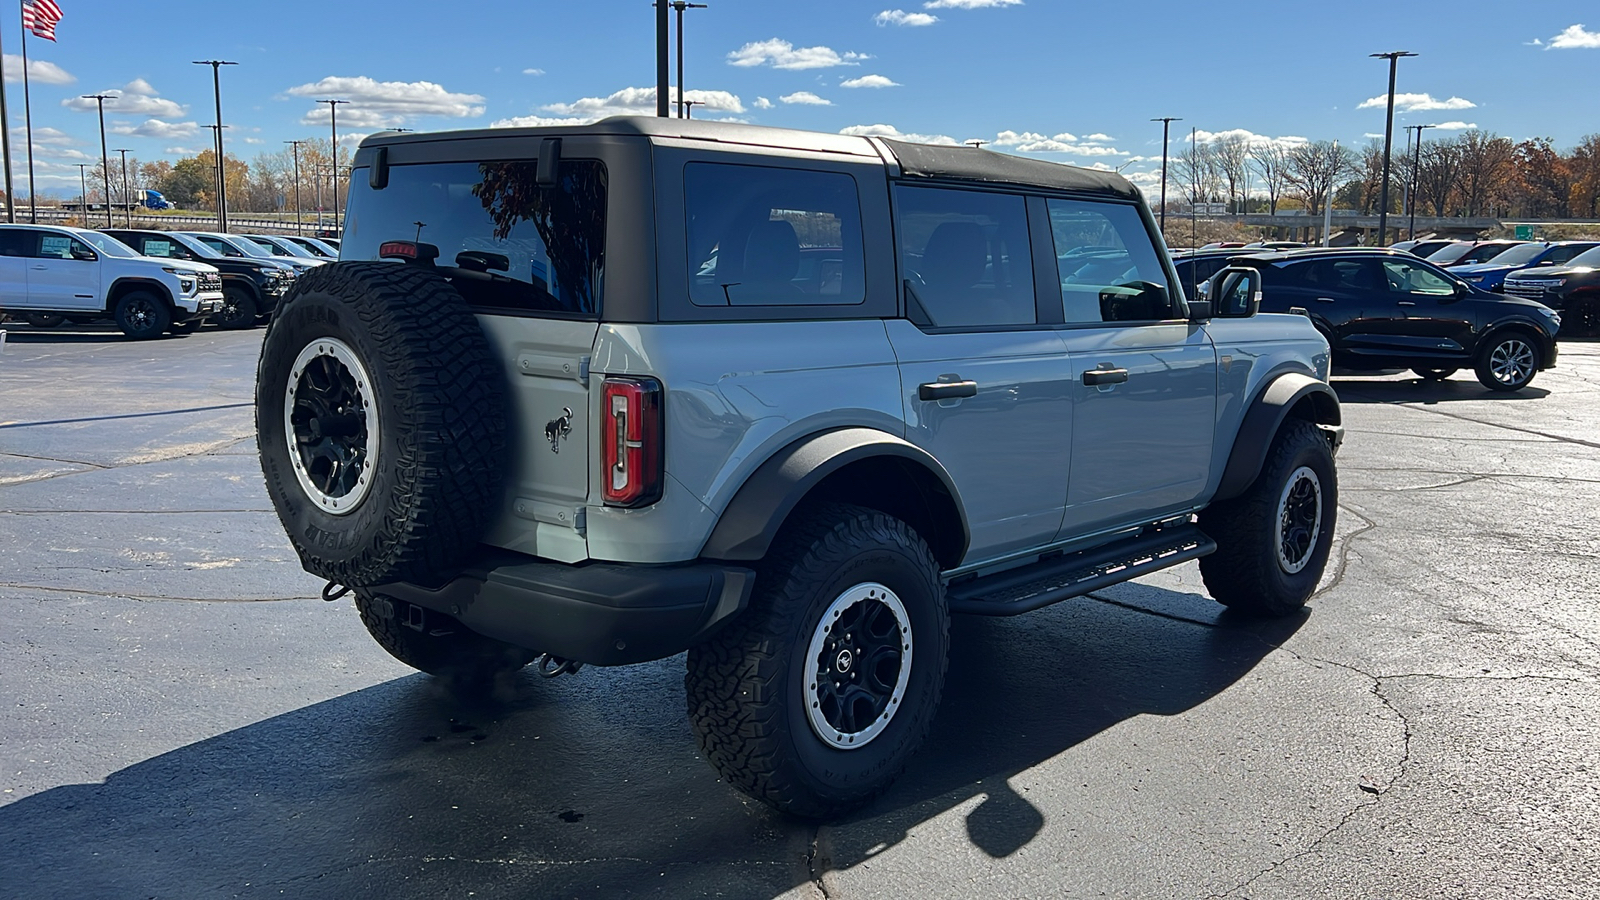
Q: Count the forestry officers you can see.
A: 0